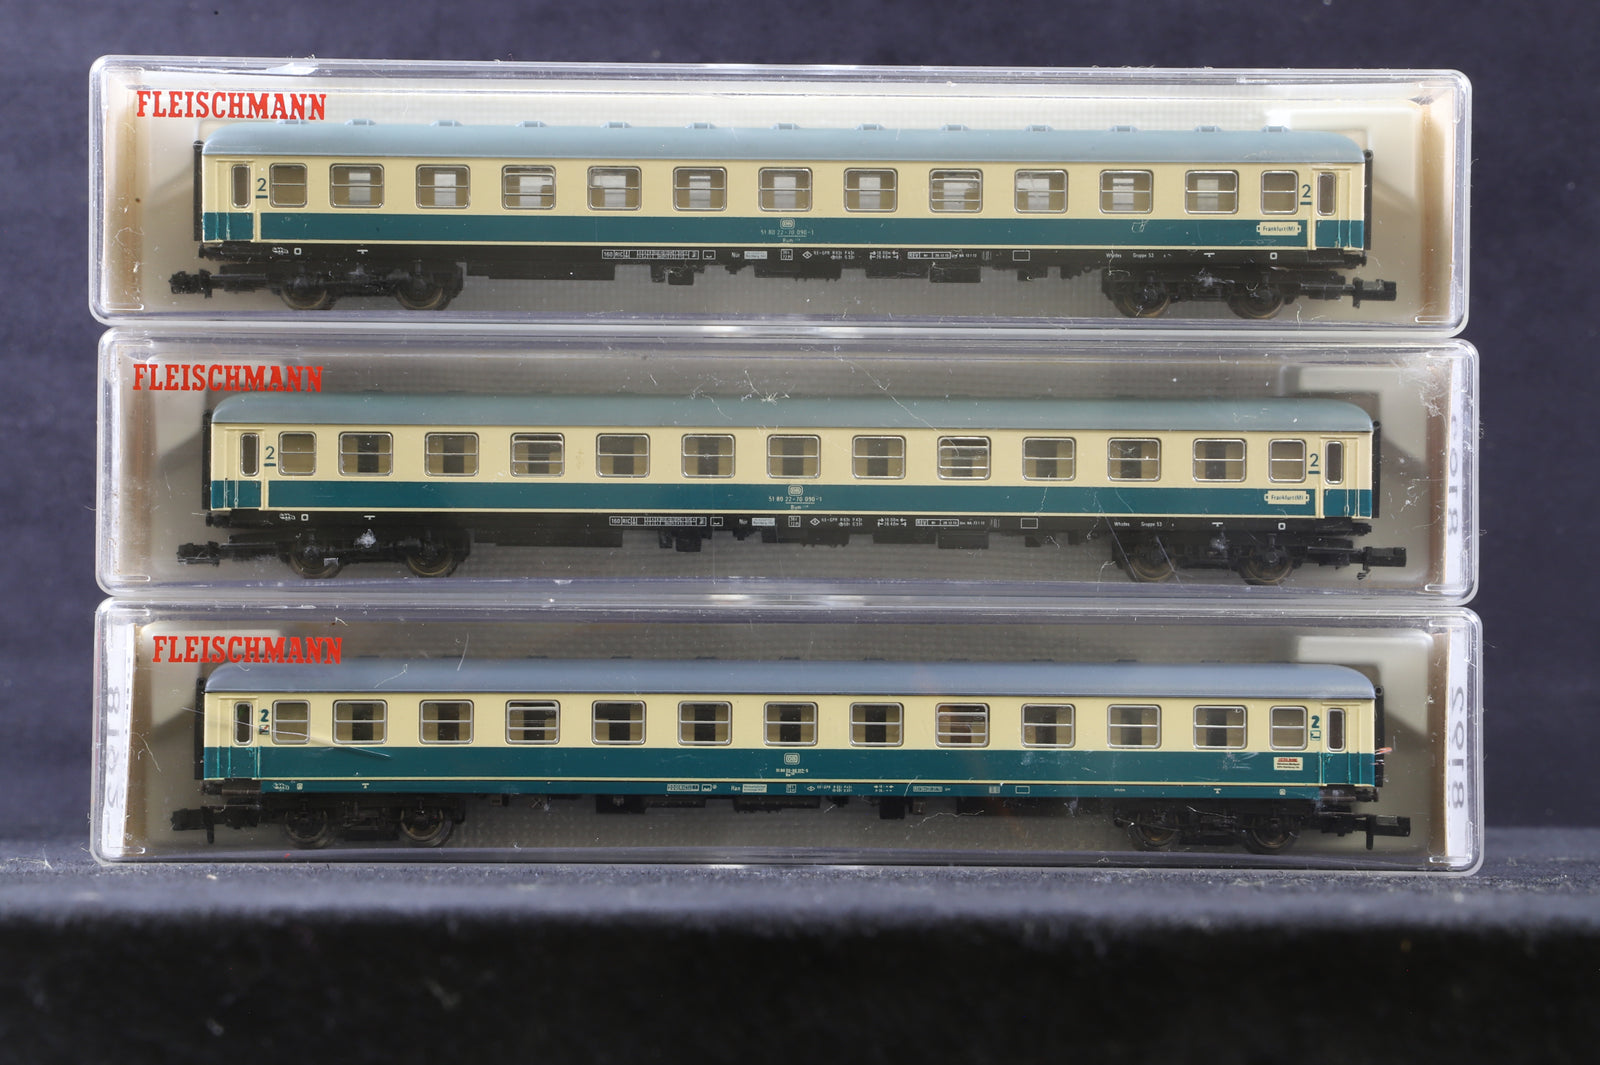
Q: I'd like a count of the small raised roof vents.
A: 13